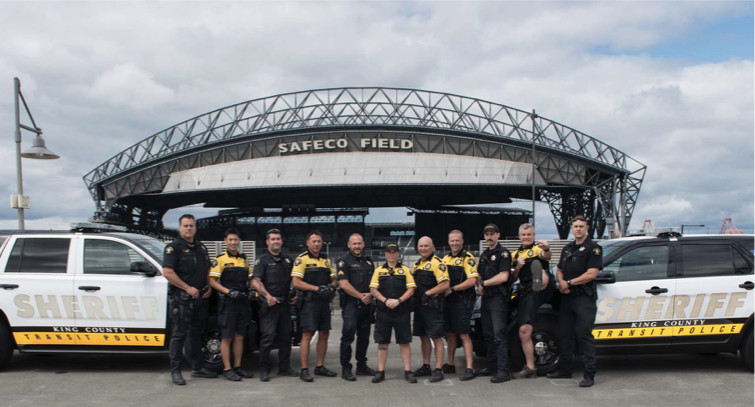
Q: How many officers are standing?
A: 11